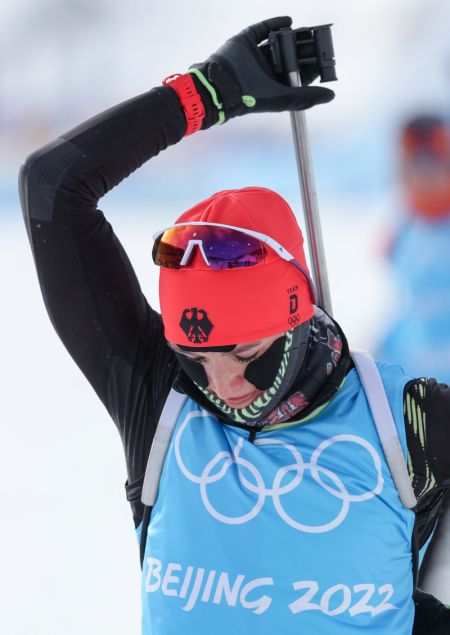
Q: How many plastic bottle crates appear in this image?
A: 0